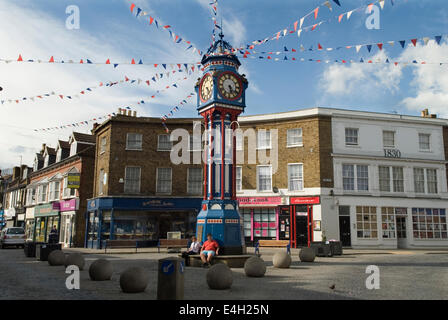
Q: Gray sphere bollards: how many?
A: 8